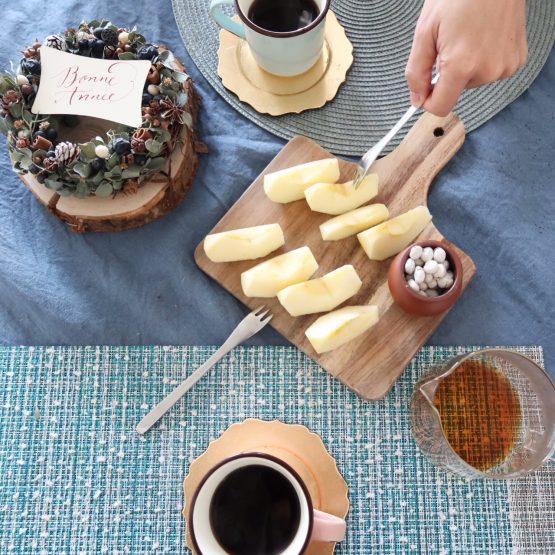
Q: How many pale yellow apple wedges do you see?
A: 8